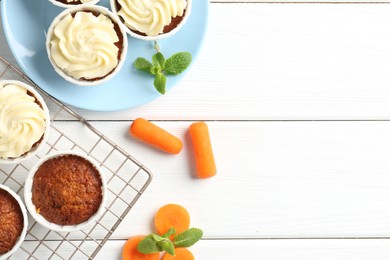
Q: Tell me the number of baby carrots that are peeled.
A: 2